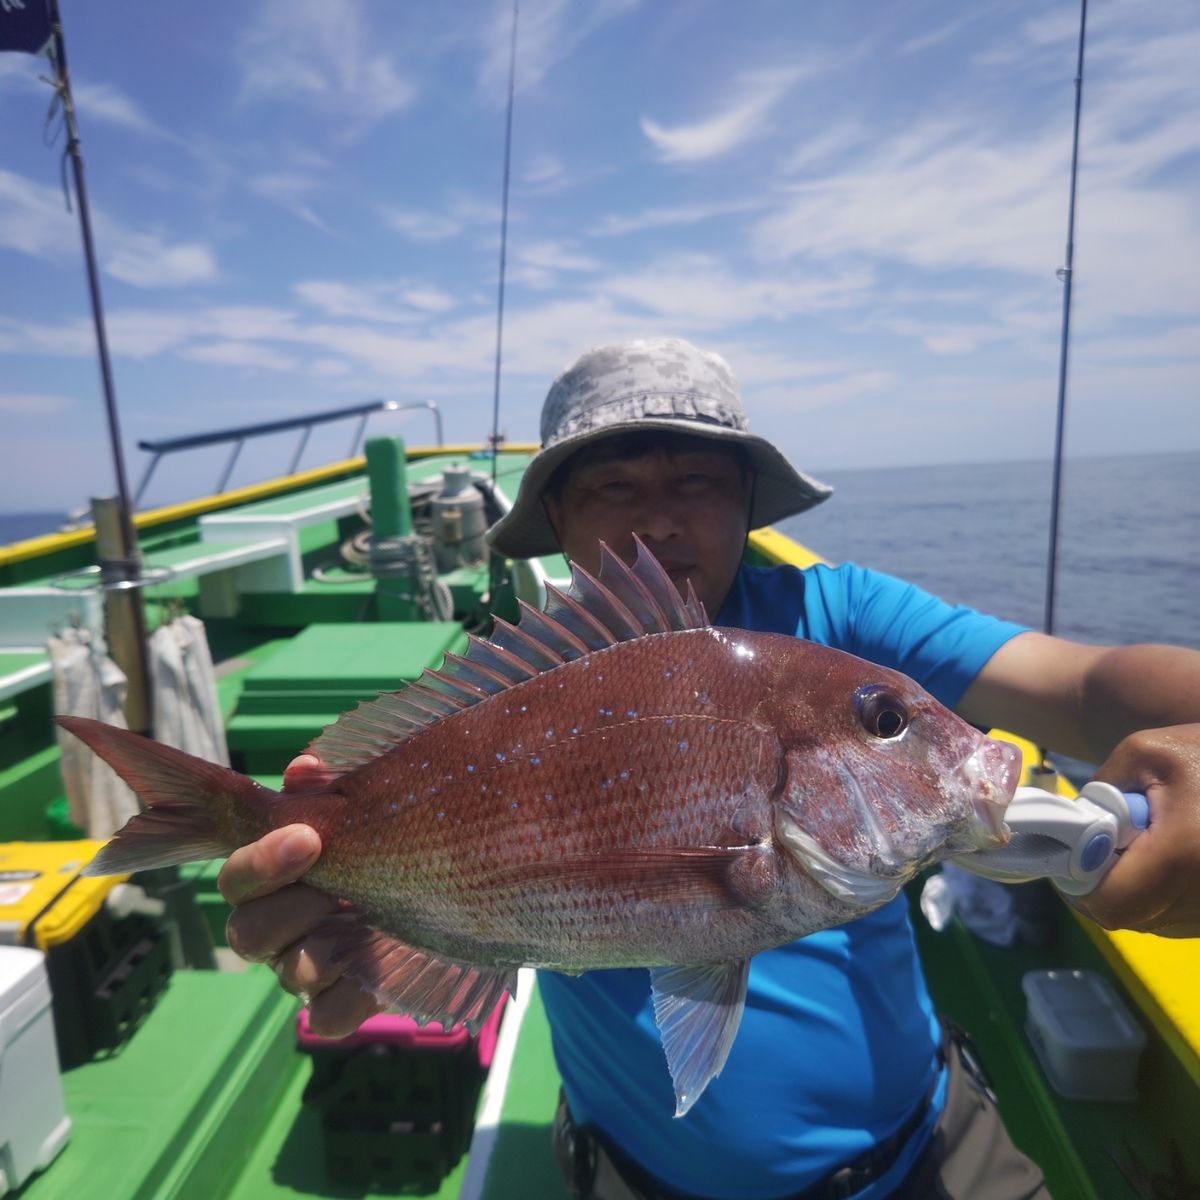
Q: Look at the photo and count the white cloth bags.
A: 2